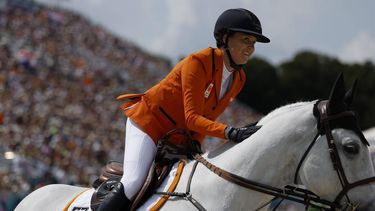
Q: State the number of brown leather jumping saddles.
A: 1